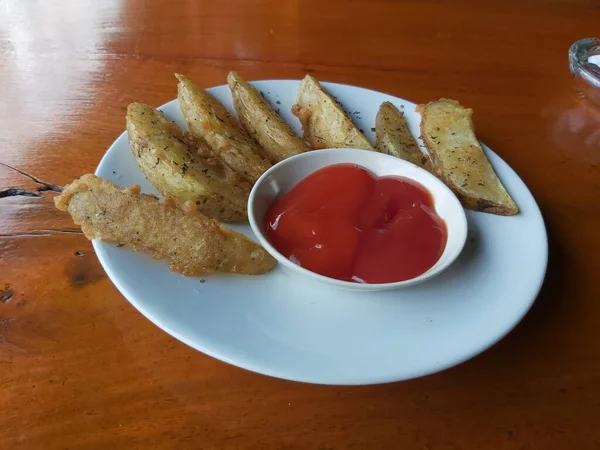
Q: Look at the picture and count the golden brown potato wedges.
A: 7